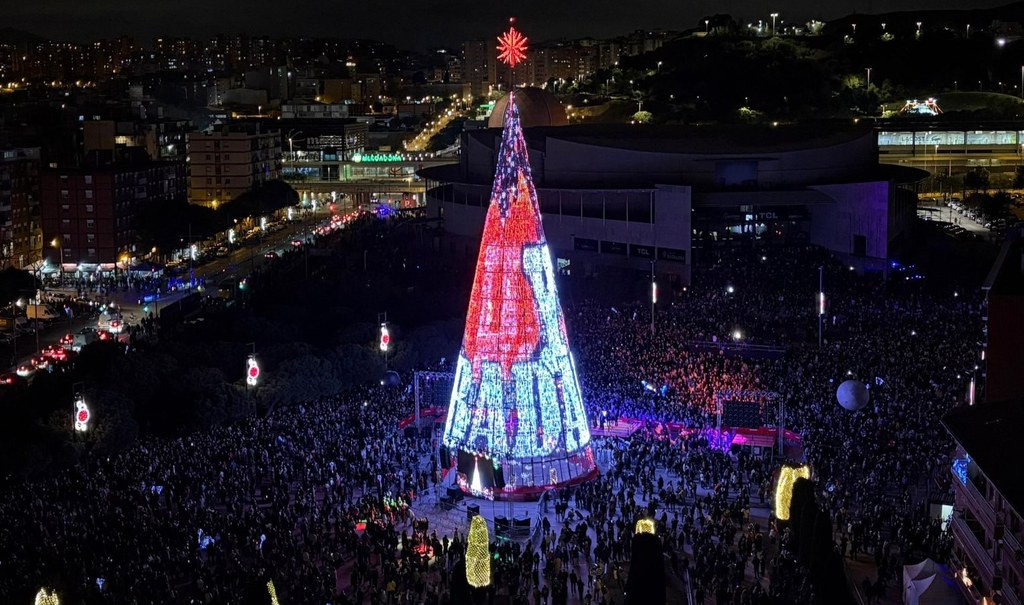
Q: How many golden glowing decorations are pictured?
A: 5